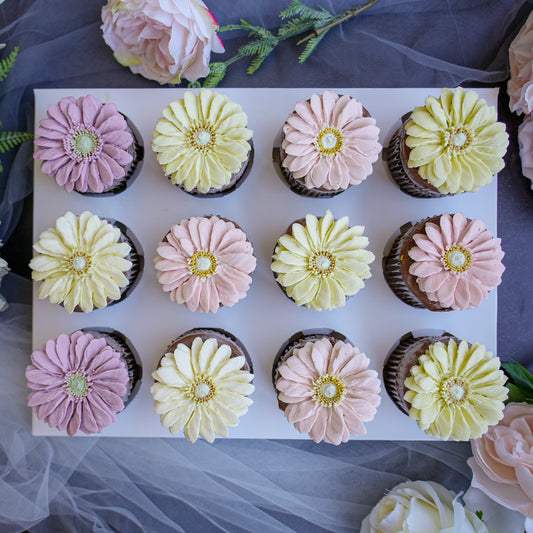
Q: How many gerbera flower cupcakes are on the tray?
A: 12